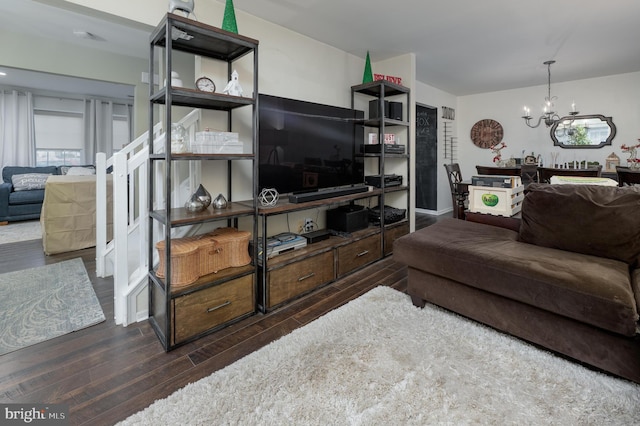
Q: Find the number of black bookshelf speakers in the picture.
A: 2